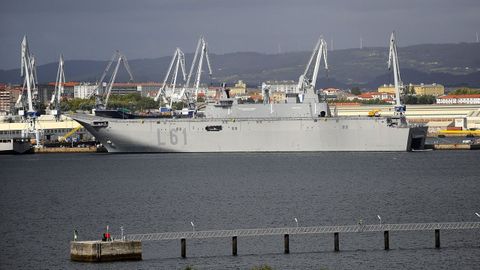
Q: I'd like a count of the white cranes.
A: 8